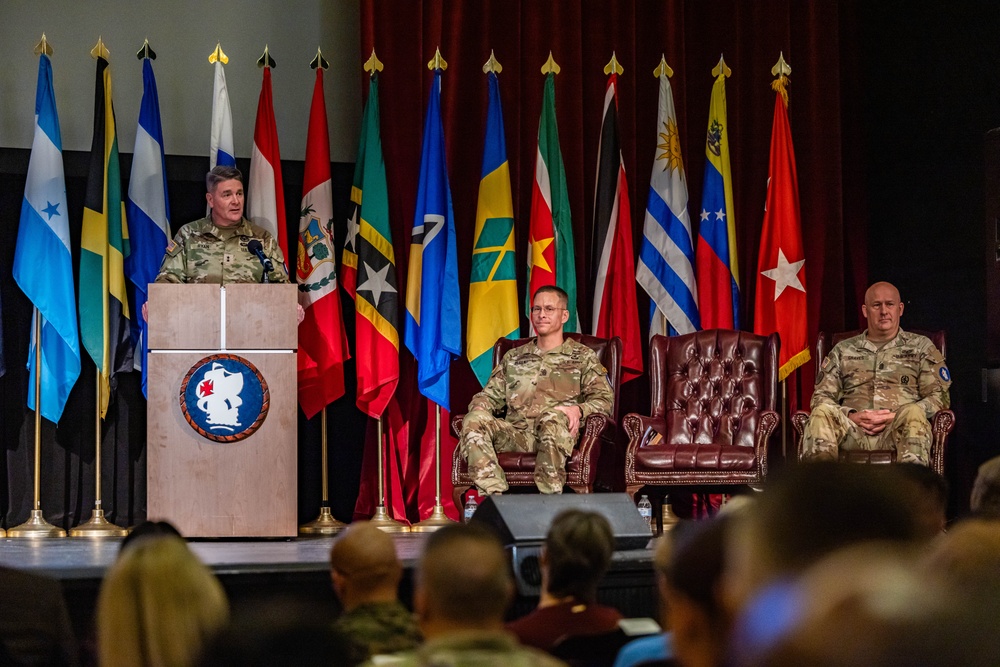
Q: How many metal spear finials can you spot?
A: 14